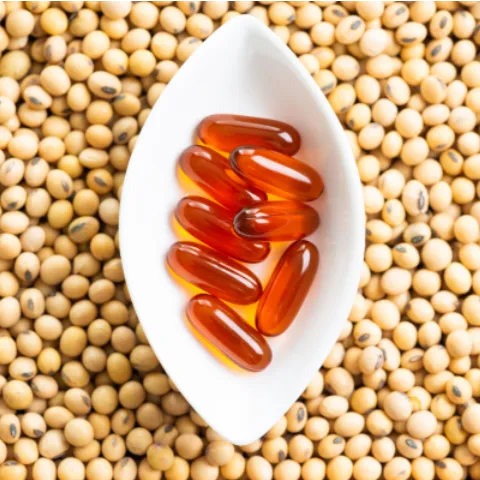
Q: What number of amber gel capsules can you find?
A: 8